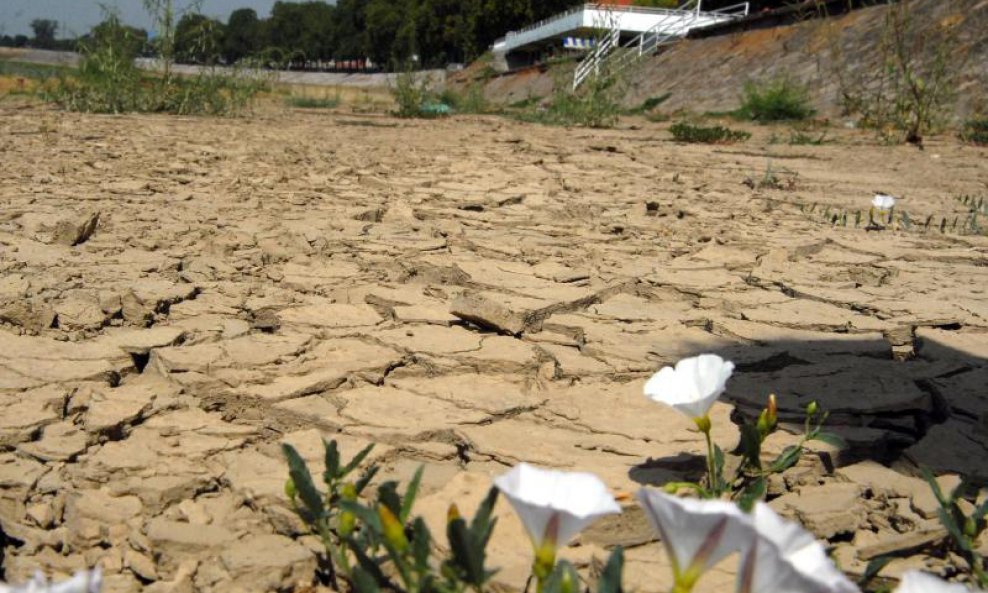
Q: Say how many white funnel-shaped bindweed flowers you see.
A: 7